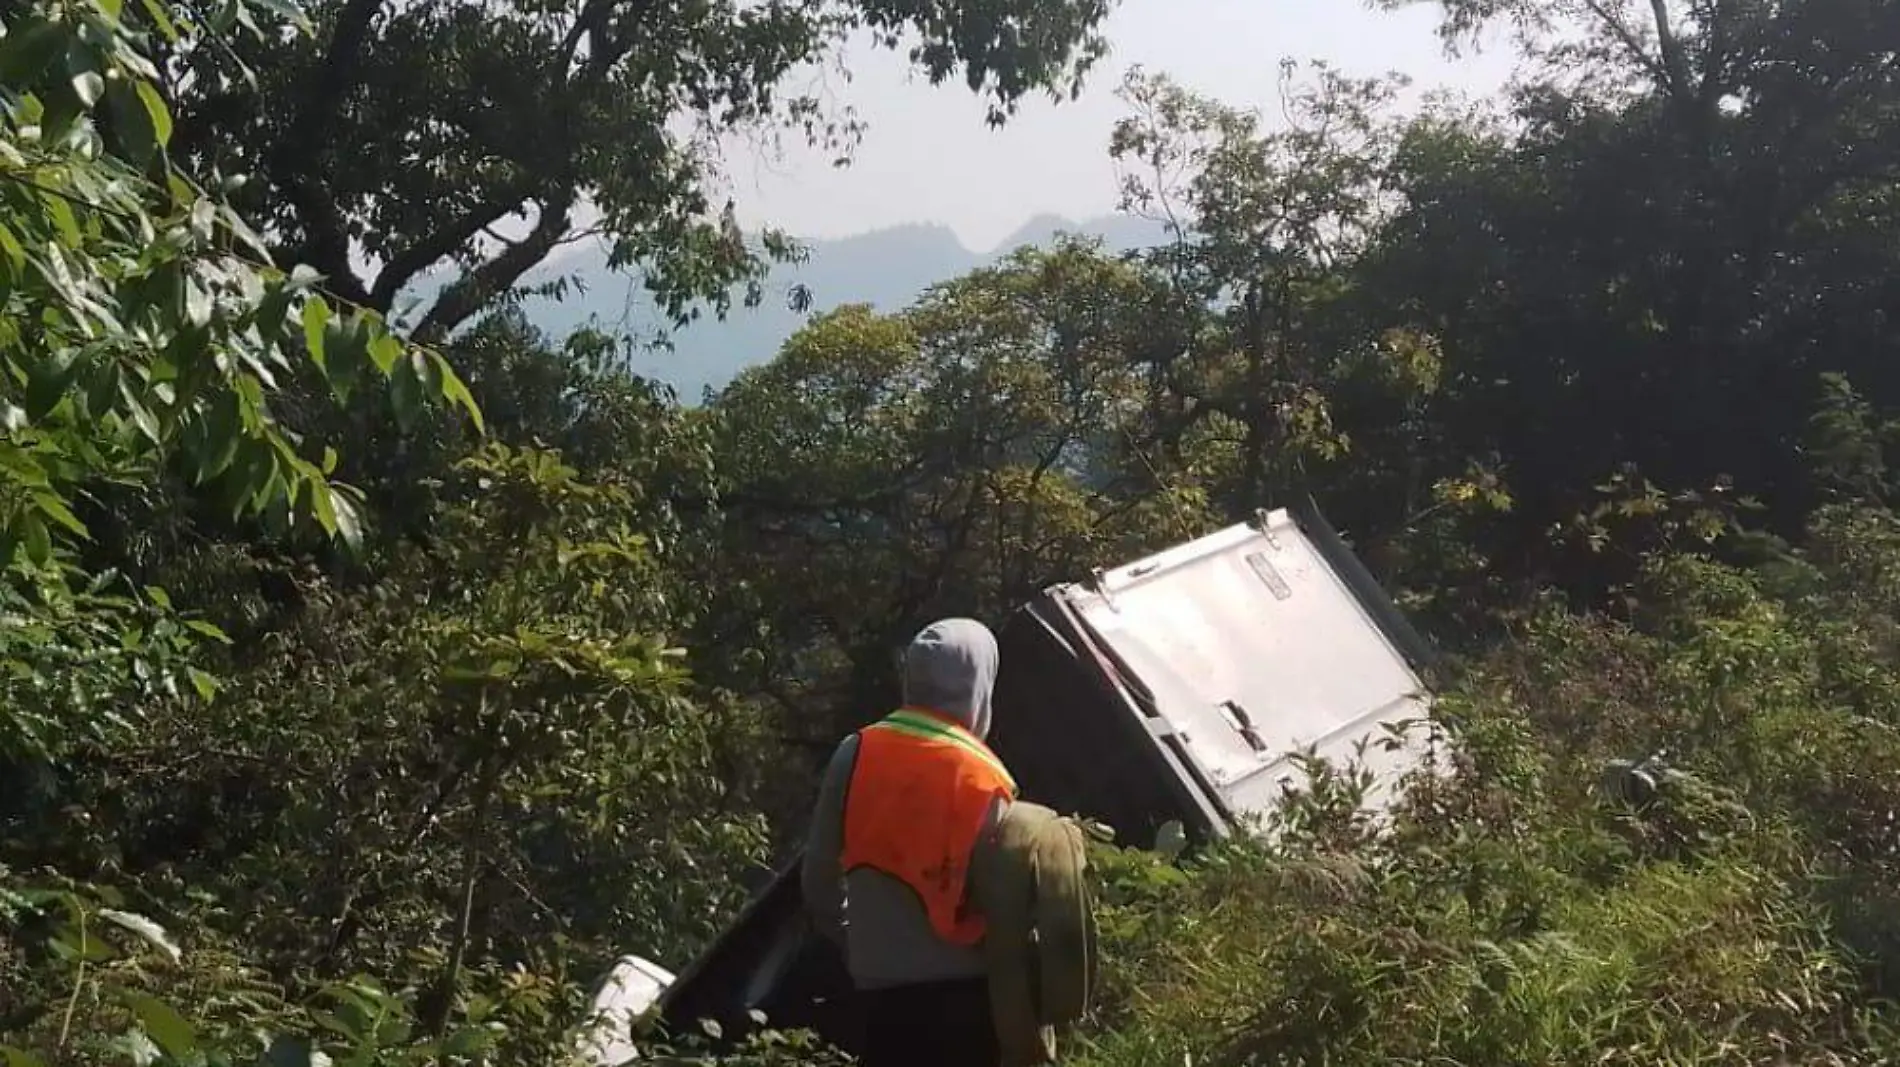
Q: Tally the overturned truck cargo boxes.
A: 1